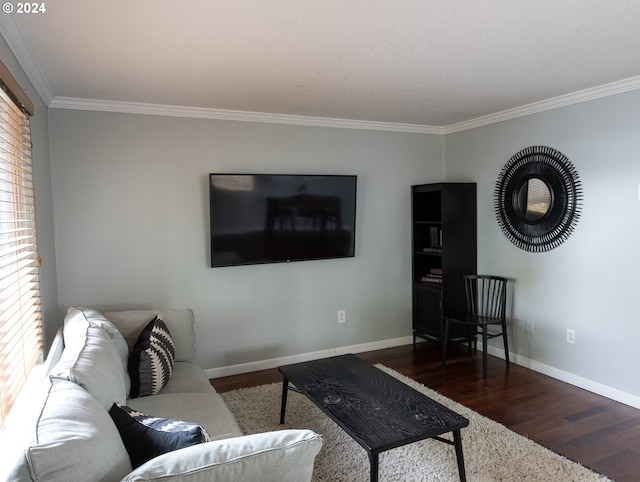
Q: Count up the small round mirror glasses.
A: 1